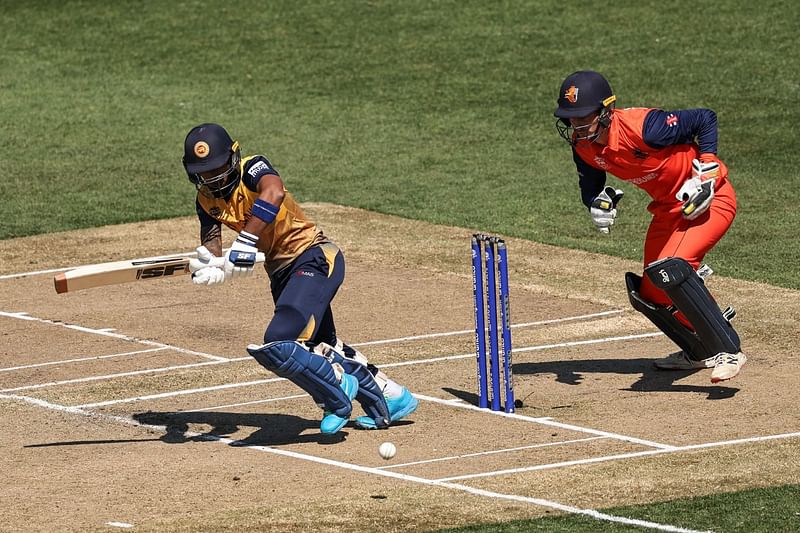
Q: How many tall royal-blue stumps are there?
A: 3